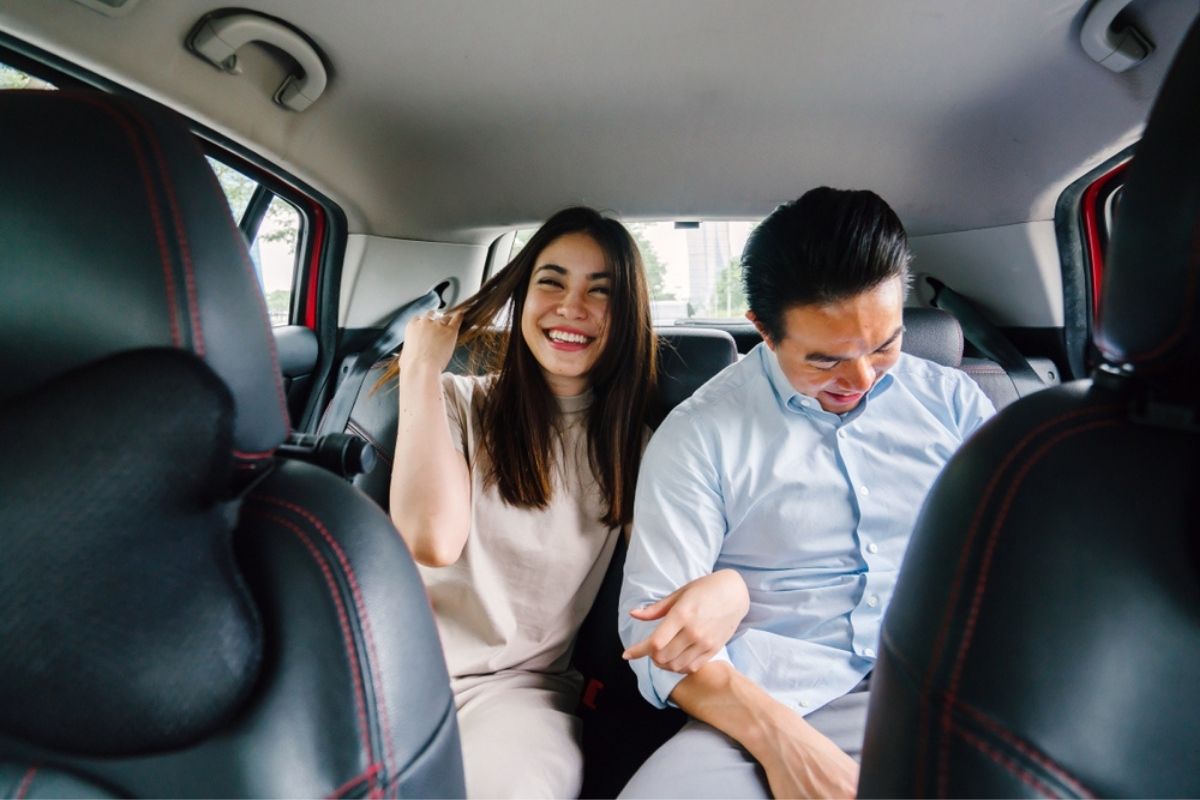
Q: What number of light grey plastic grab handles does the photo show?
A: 2